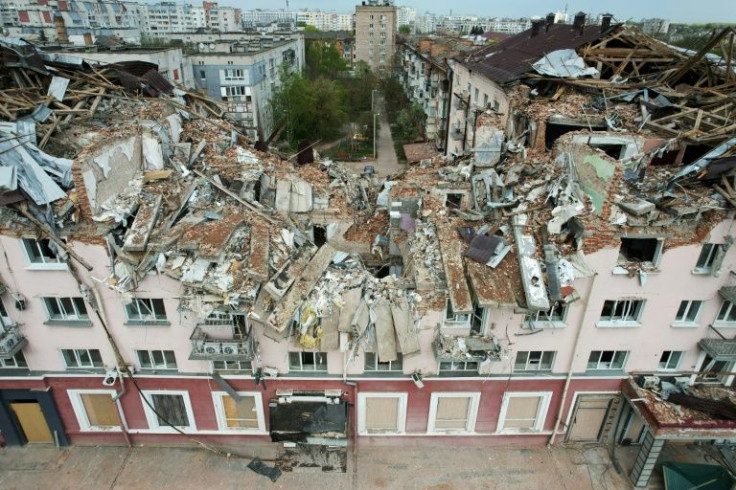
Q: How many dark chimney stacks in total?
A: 4